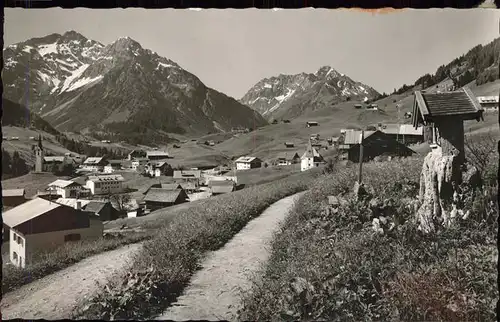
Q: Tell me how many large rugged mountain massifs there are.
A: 2